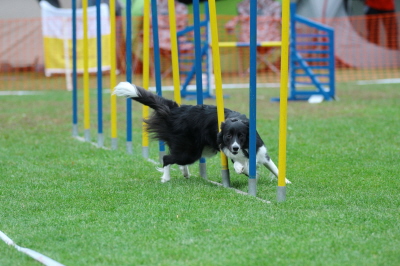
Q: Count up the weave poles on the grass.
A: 12